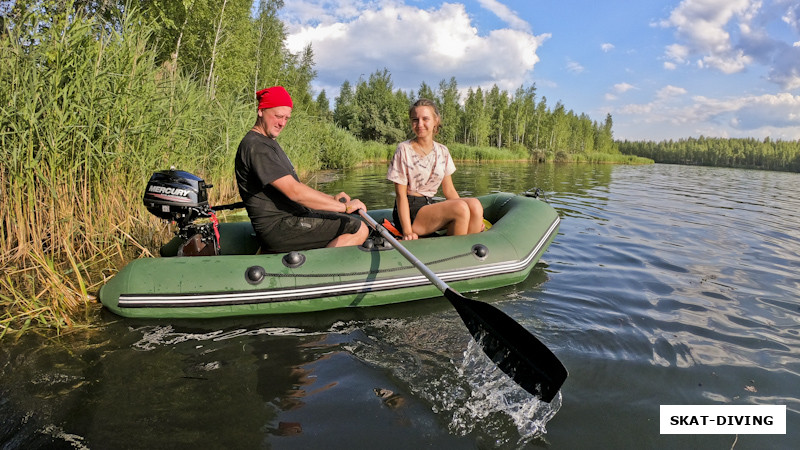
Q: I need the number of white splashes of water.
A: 1